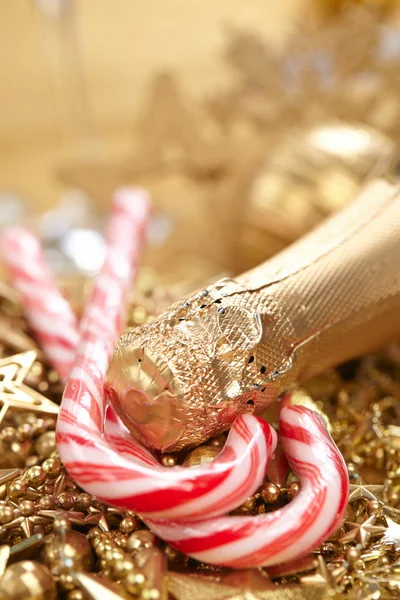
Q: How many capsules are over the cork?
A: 1